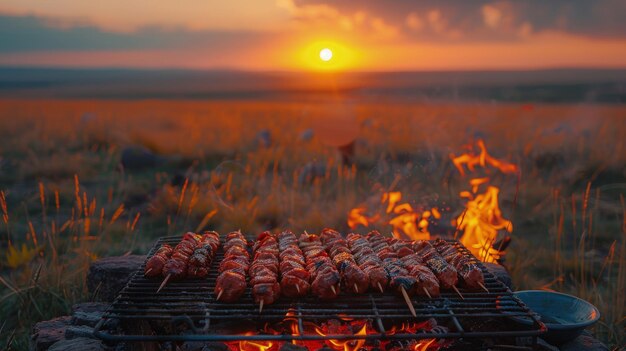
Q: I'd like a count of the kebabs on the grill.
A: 13